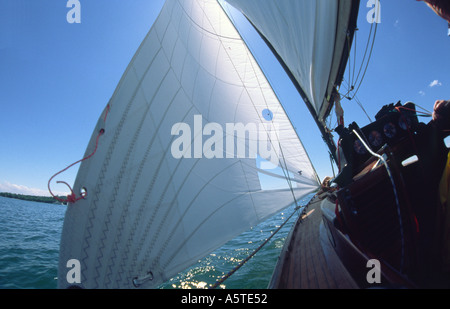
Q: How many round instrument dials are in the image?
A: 4